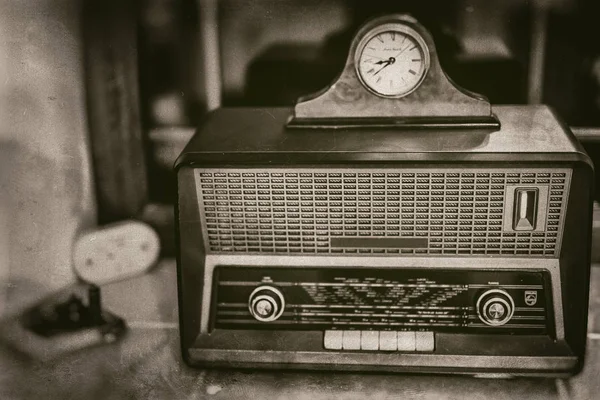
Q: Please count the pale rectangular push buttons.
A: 6